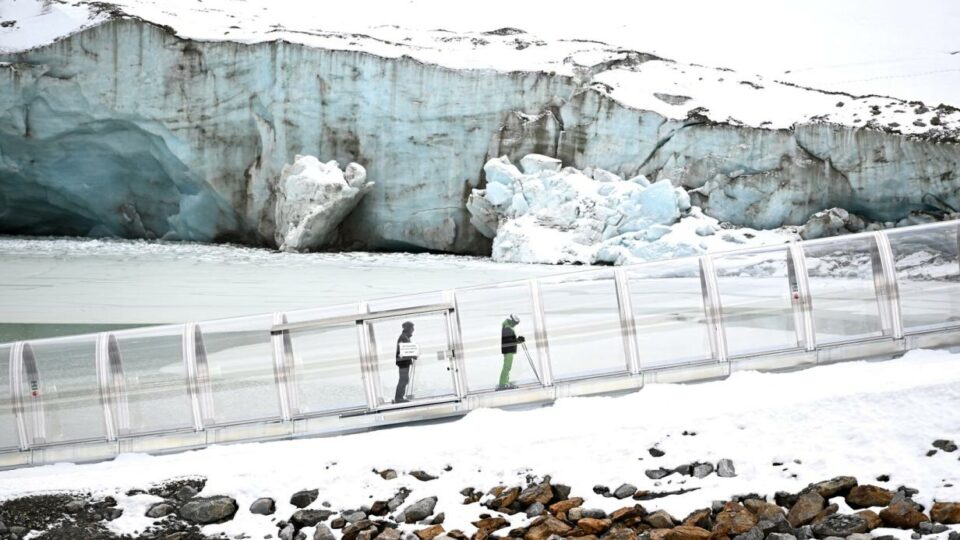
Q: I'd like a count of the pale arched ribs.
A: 11